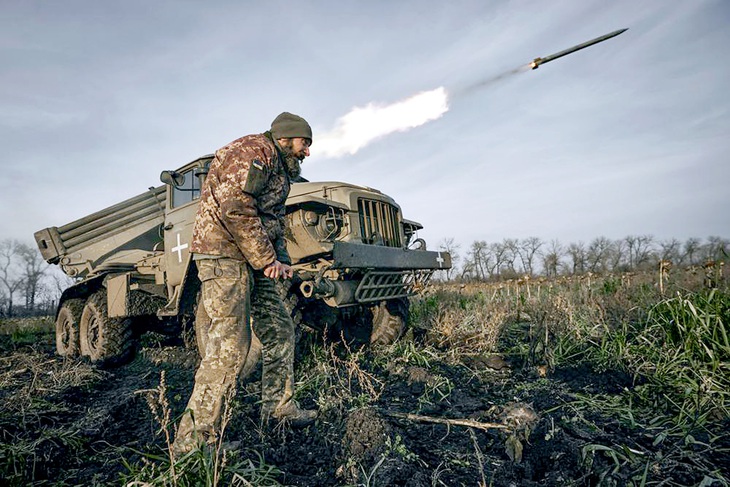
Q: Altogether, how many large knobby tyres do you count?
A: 4